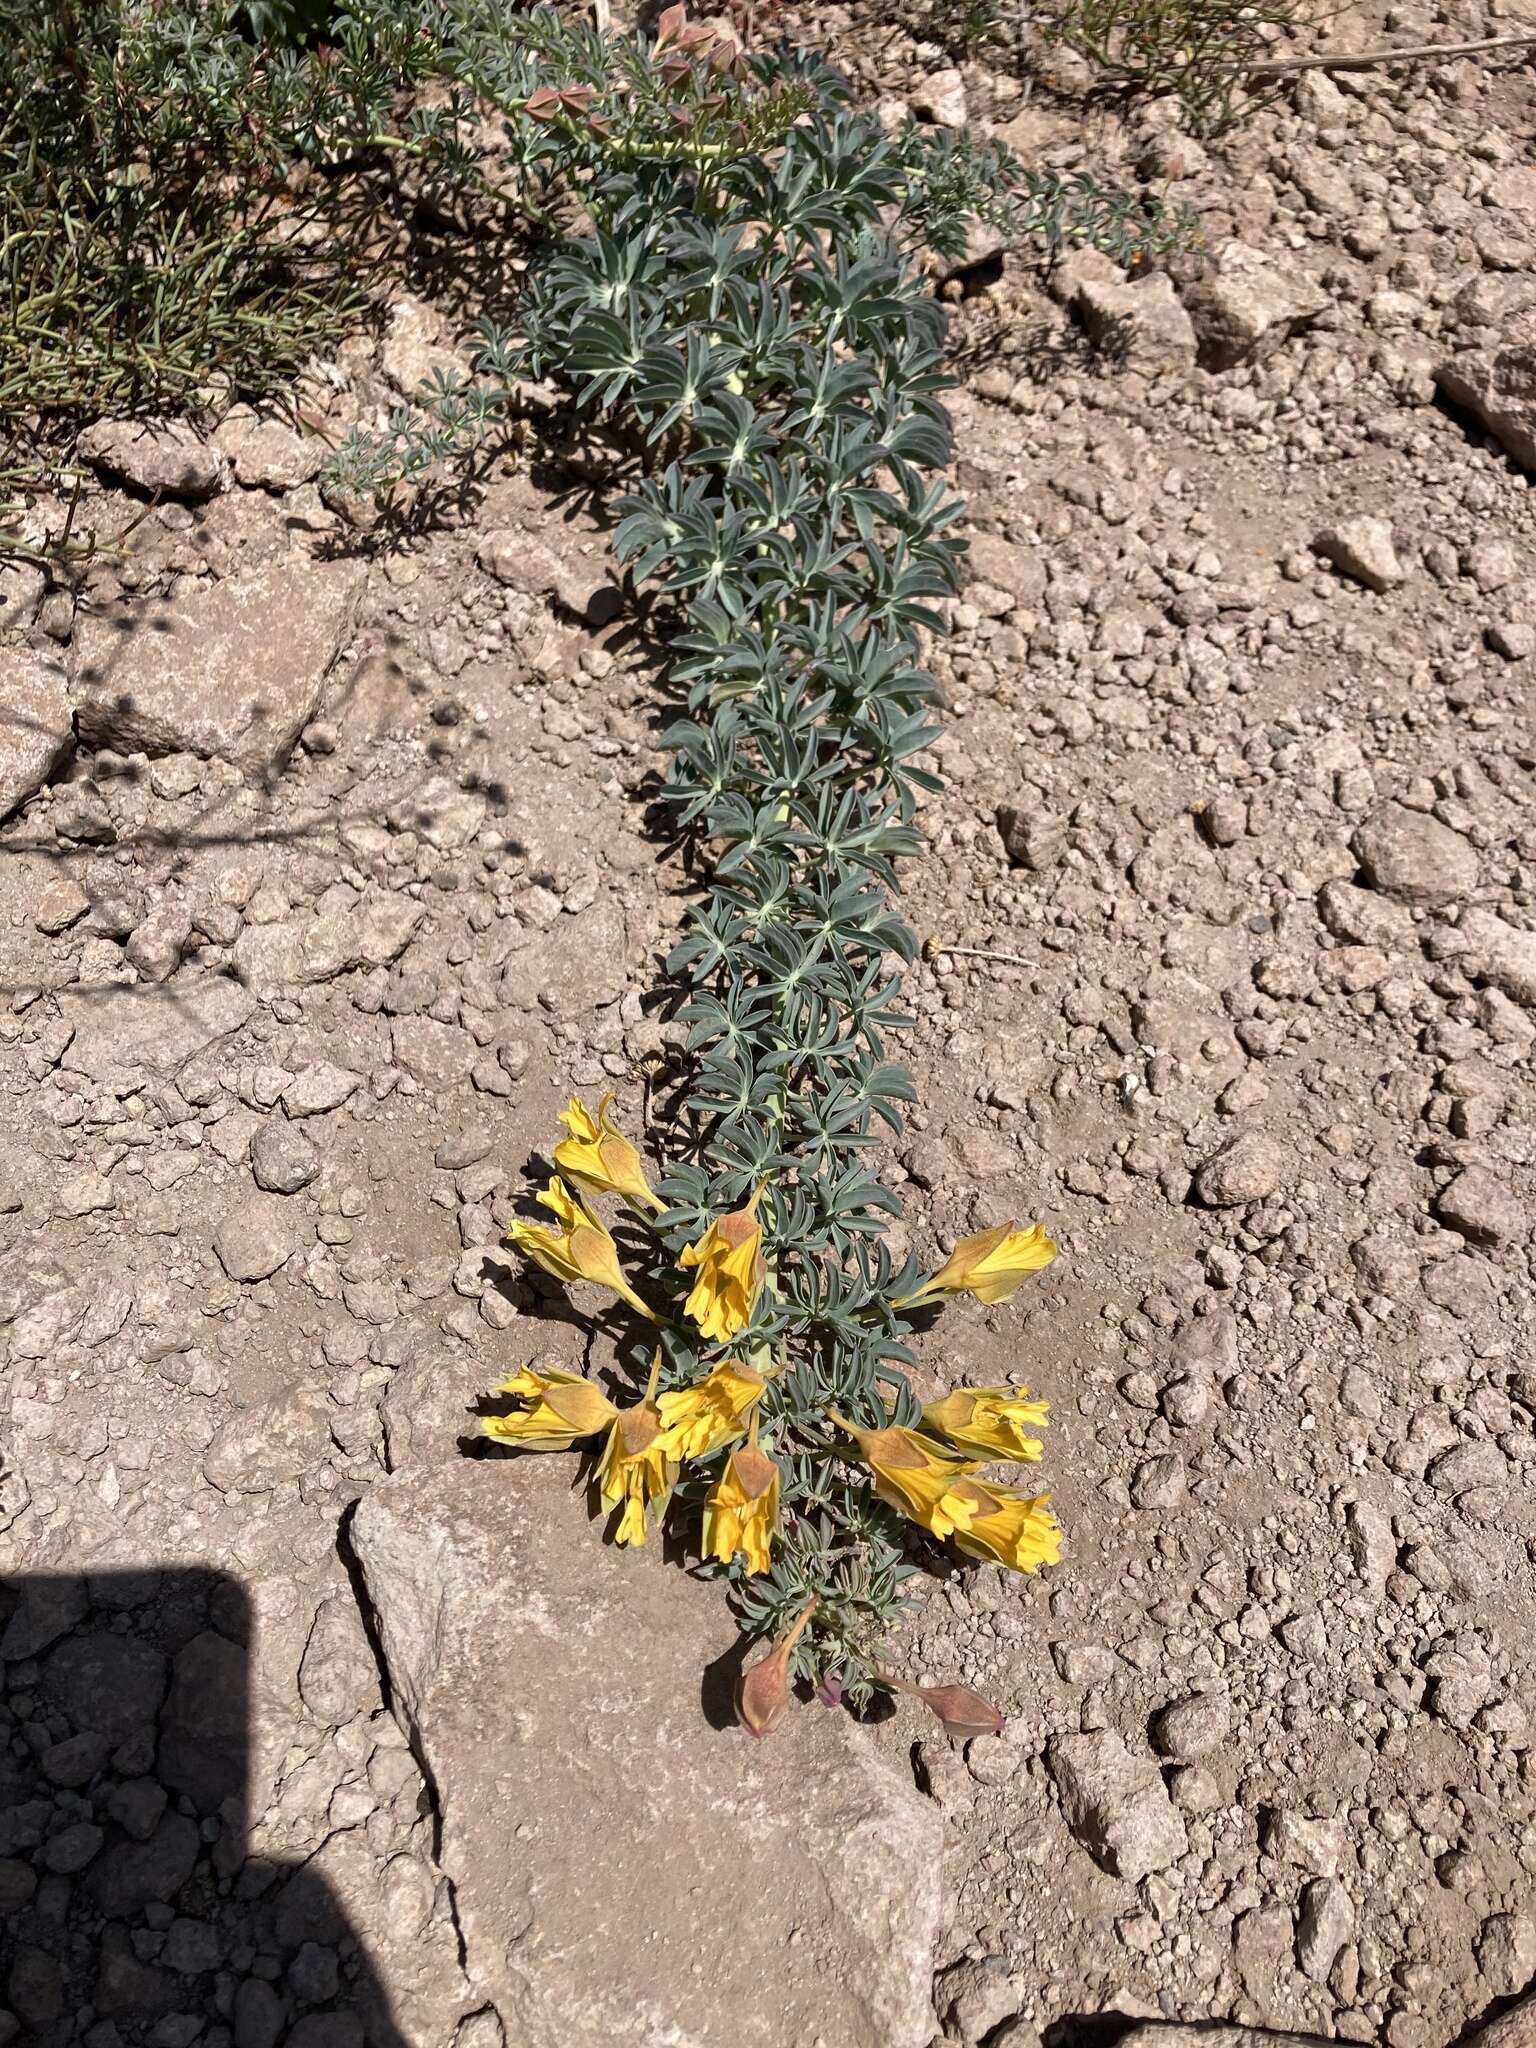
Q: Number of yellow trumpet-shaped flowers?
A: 11